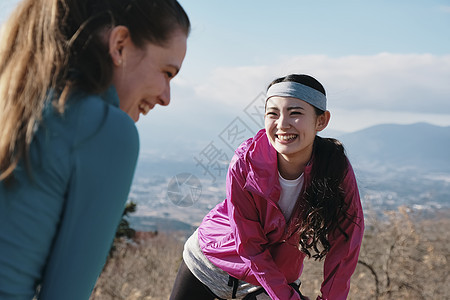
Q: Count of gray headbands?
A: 1